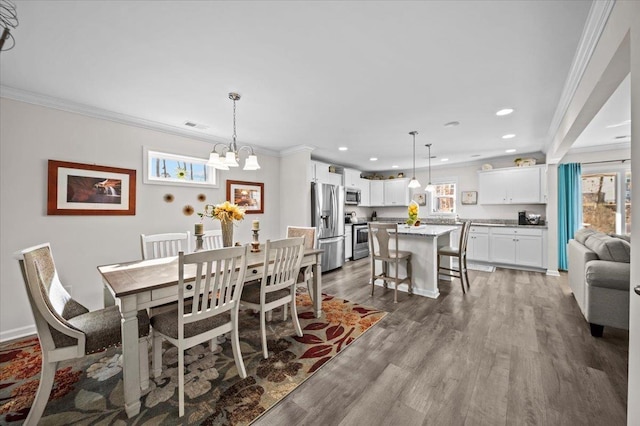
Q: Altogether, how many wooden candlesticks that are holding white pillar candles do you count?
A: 2